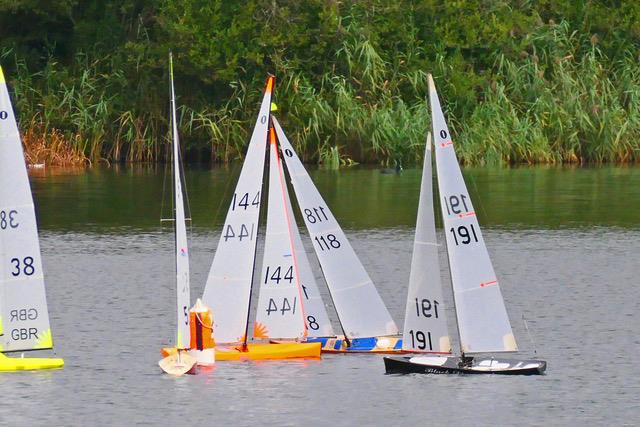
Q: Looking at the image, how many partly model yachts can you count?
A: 1